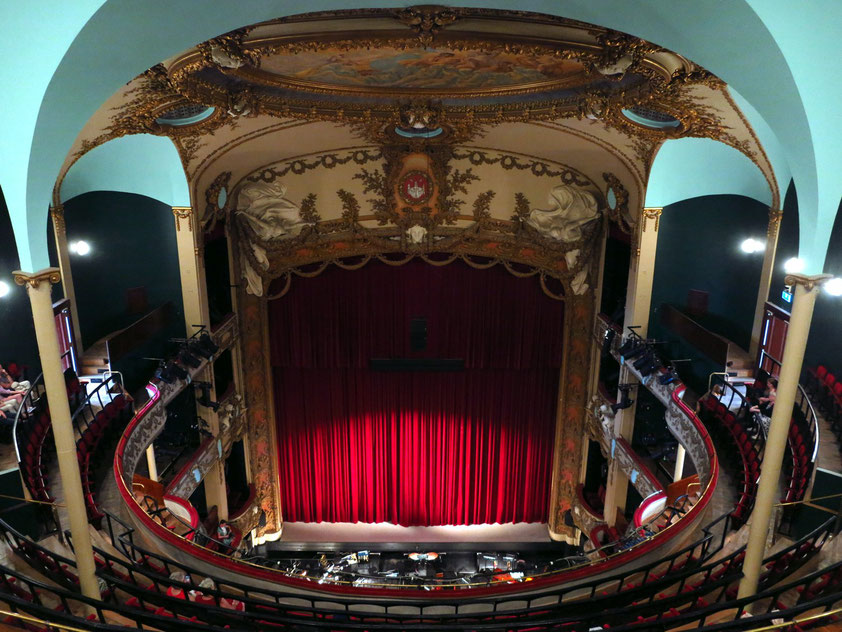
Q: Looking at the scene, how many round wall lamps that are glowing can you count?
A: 5